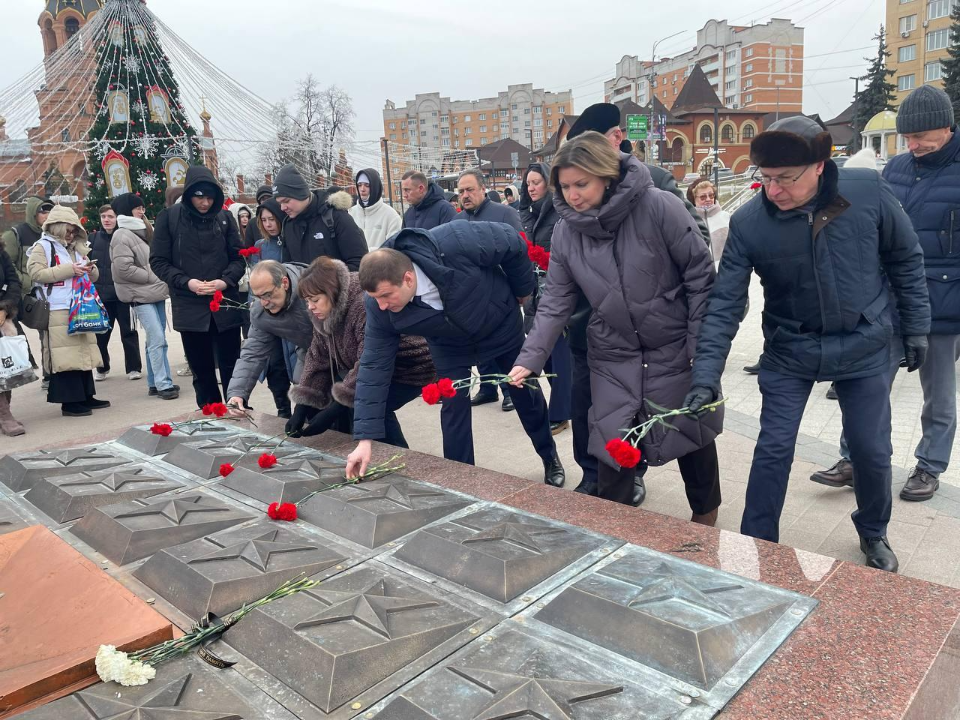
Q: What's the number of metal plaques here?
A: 14